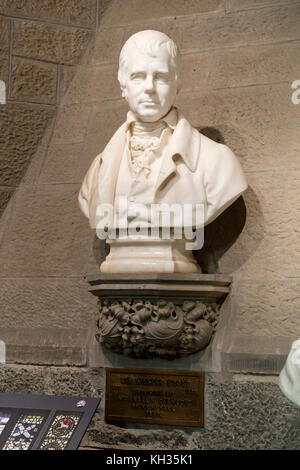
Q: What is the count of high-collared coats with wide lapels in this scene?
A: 1